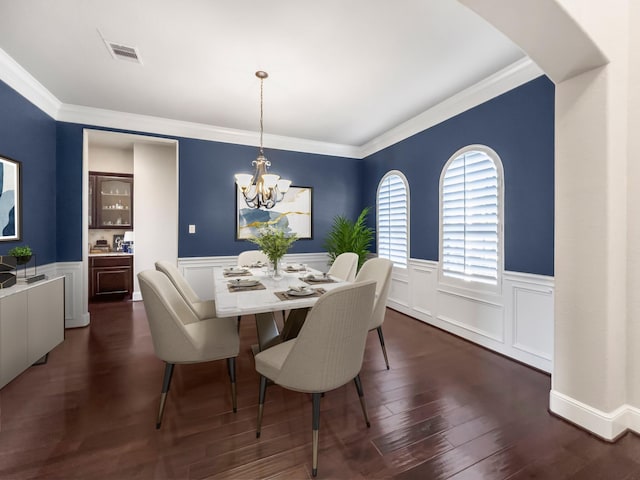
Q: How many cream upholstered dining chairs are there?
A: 6